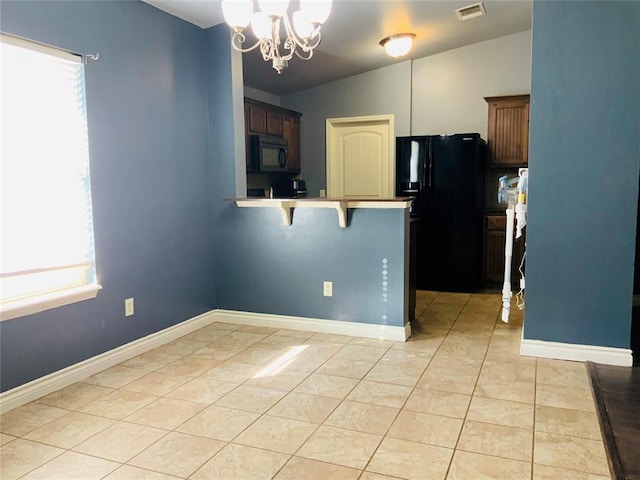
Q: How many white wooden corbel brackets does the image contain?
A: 2